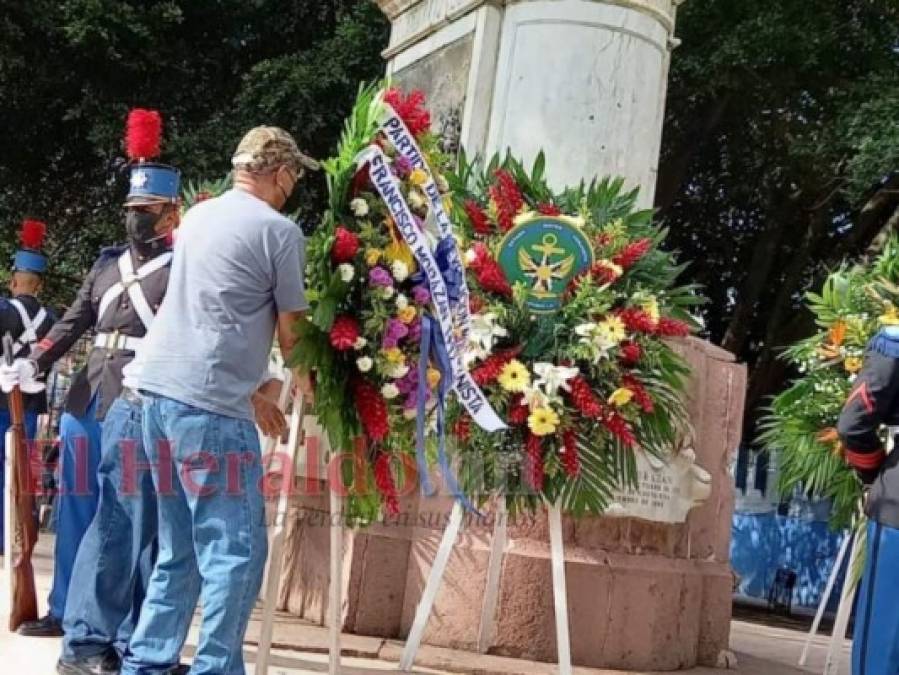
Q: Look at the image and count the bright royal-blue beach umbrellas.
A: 0